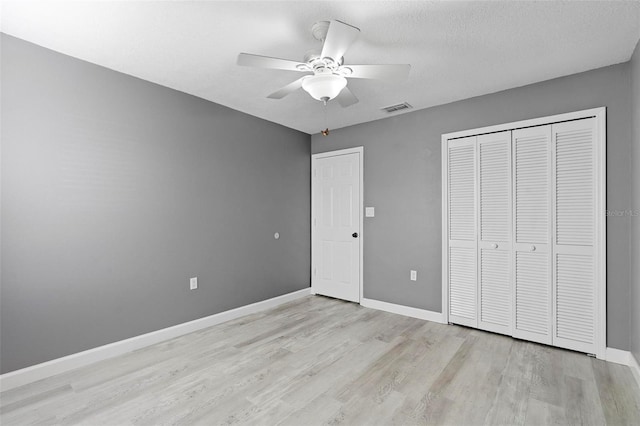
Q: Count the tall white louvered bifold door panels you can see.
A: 4